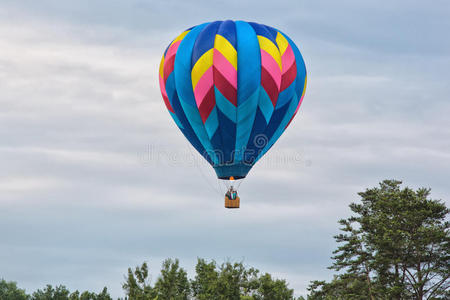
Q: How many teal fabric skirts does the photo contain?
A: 1